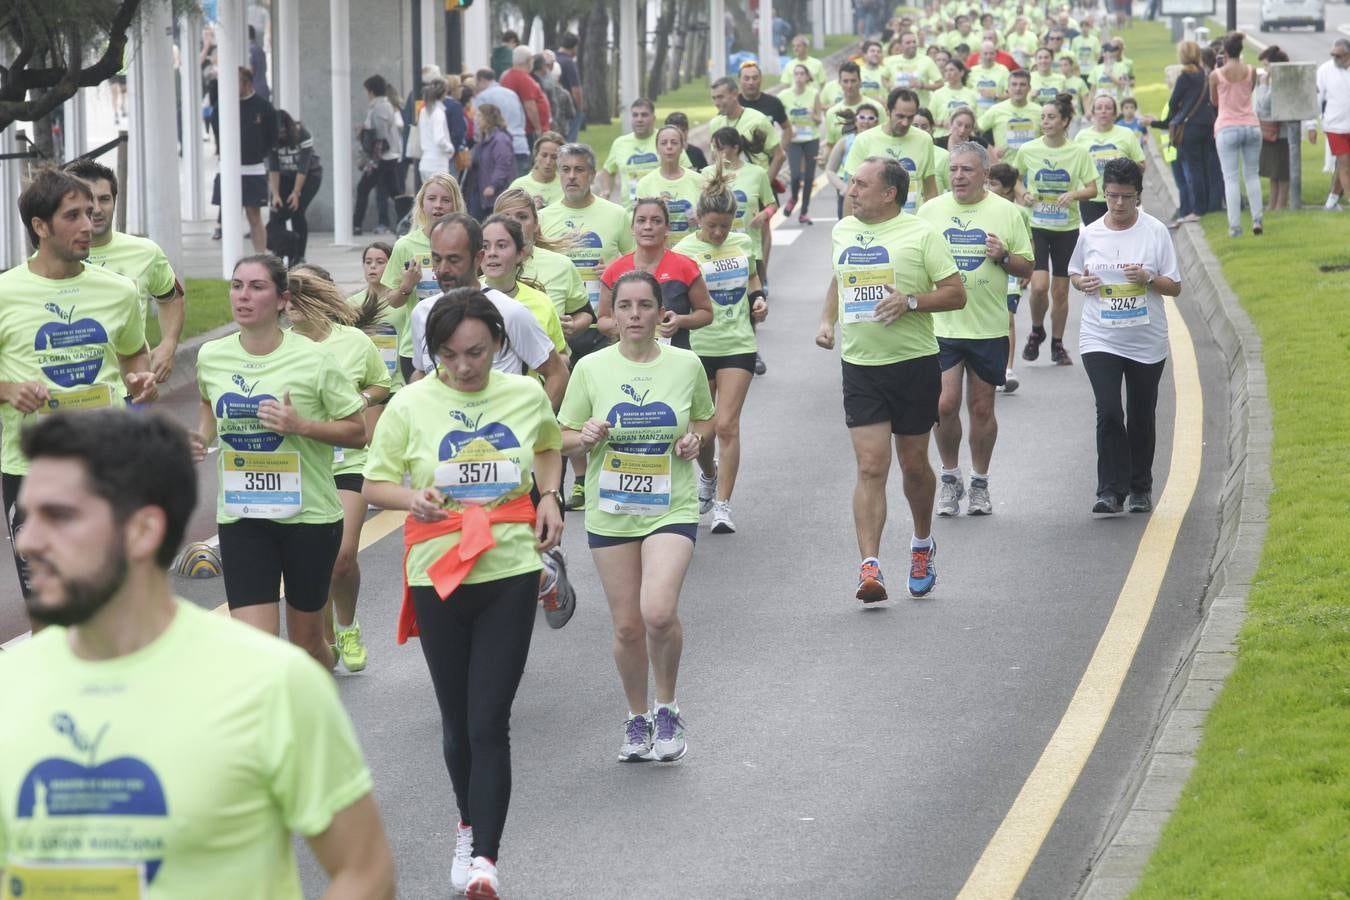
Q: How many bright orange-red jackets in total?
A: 1